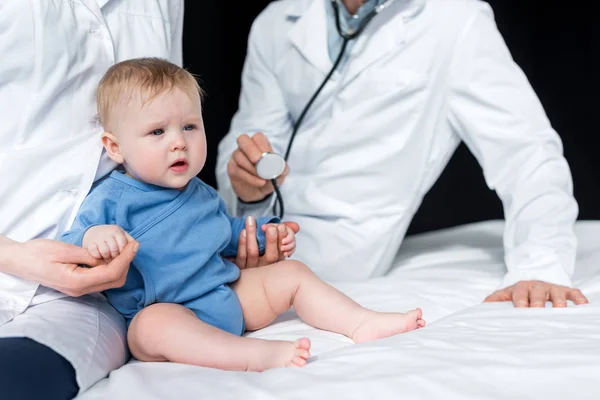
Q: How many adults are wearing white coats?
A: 2